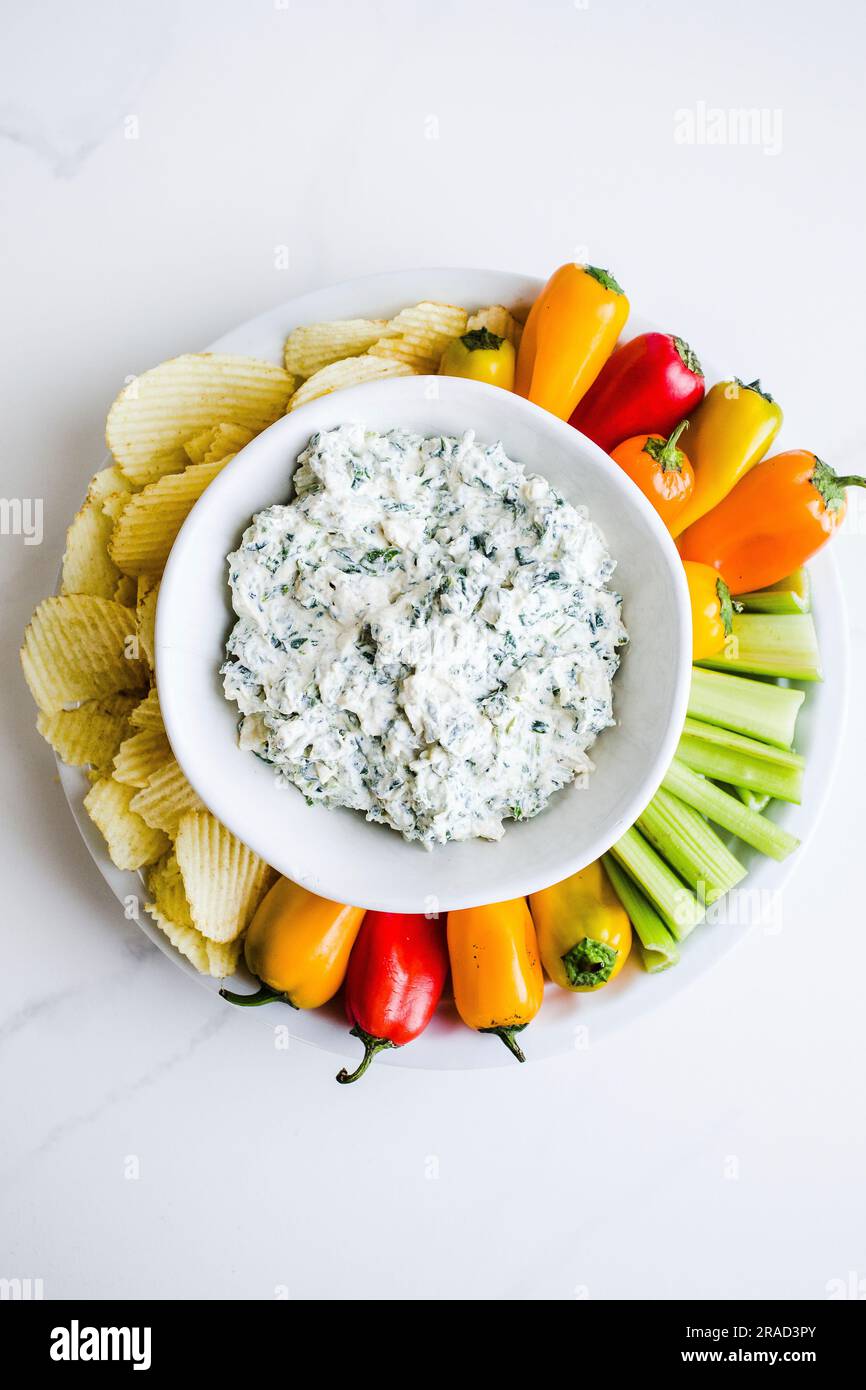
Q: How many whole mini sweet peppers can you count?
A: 11